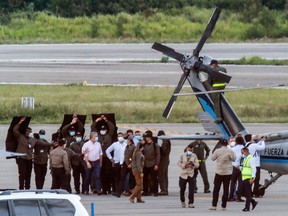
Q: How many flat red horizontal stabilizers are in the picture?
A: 0